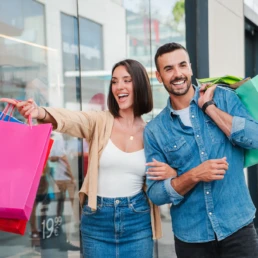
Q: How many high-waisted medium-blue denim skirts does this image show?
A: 1